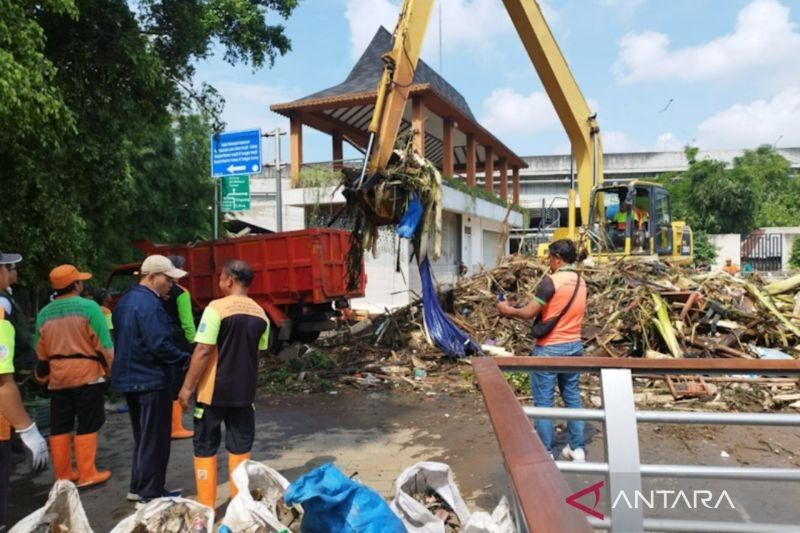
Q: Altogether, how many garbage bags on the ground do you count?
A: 6